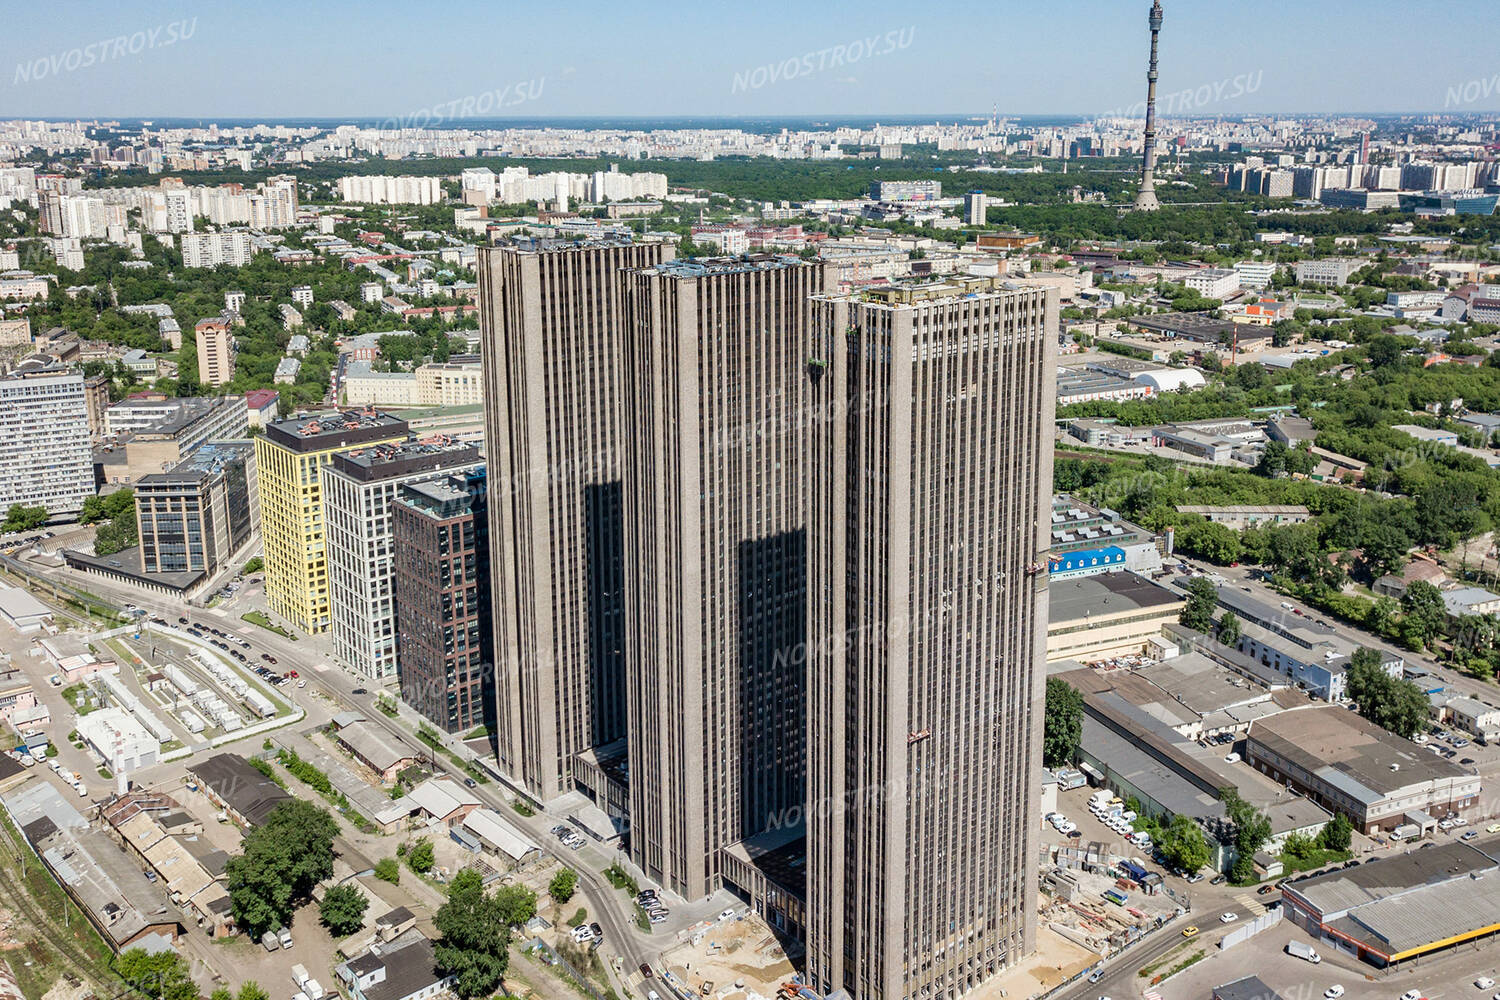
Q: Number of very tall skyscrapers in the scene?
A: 3